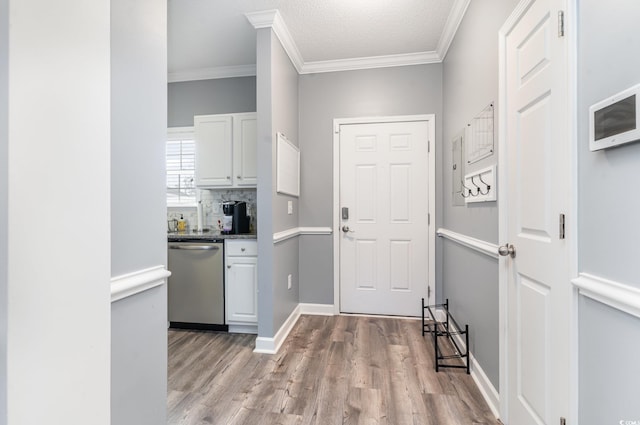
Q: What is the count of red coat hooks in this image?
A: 0